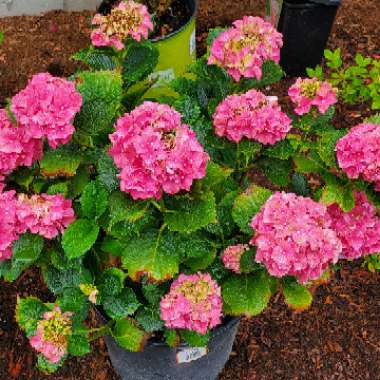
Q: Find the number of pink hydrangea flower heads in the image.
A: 15